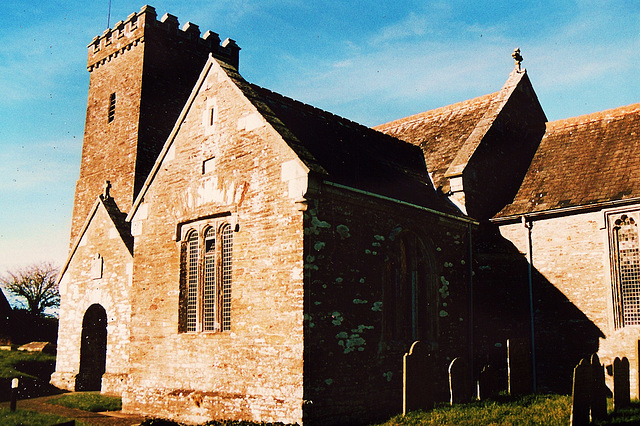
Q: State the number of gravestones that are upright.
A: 7